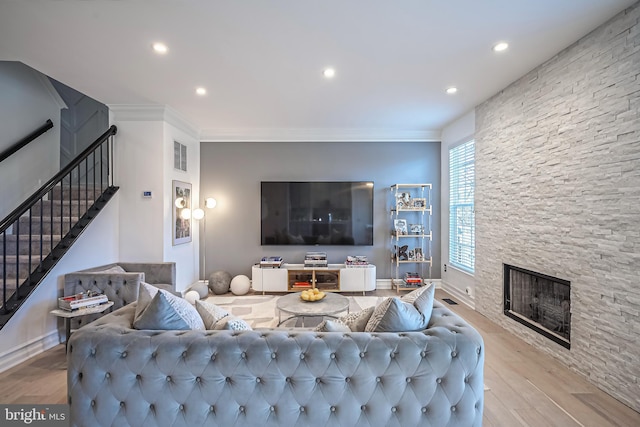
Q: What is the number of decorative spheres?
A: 4